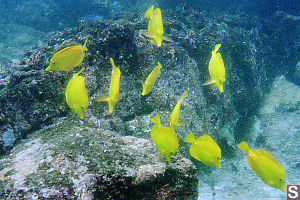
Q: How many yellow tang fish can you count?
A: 10